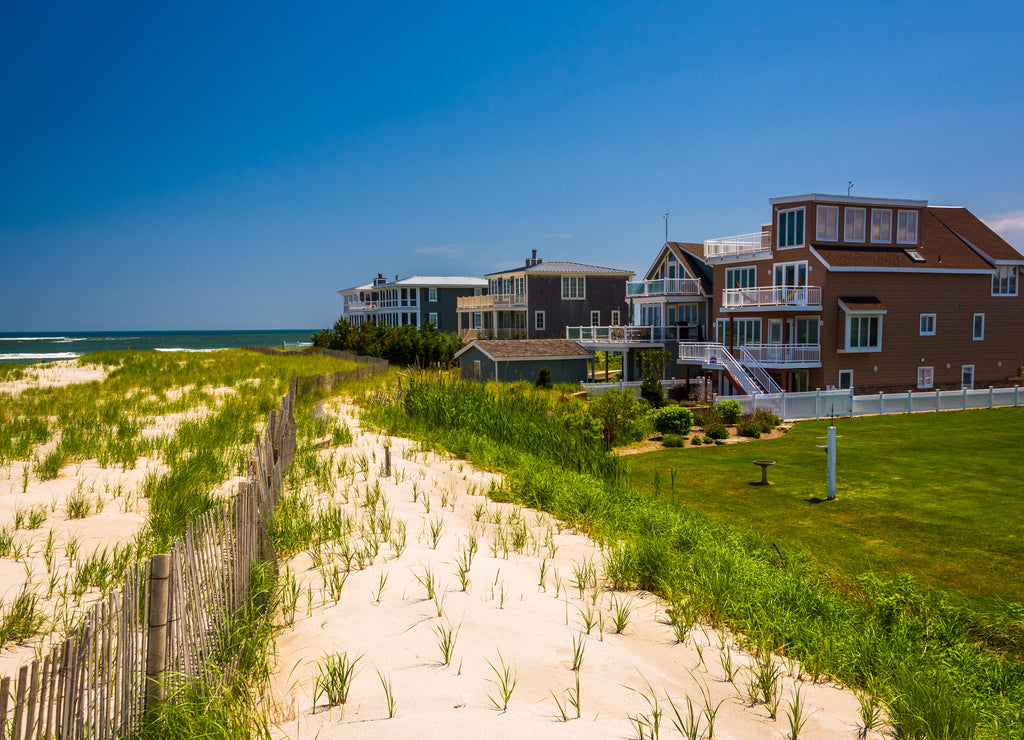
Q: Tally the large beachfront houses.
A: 4